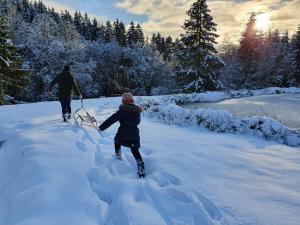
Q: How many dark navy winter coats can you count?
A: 1